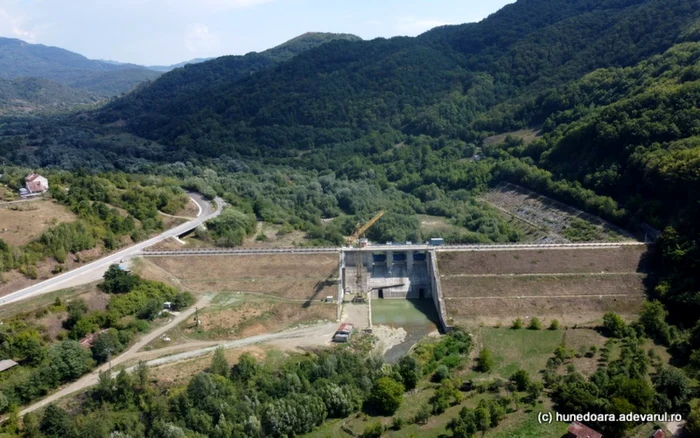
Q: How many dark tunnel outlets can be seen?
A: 2